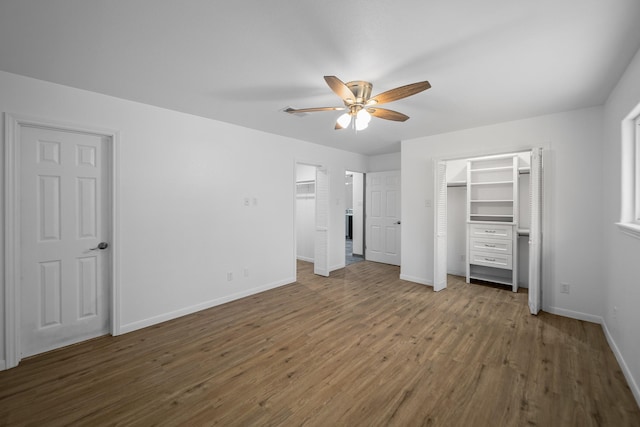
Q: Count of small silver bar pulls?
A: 3